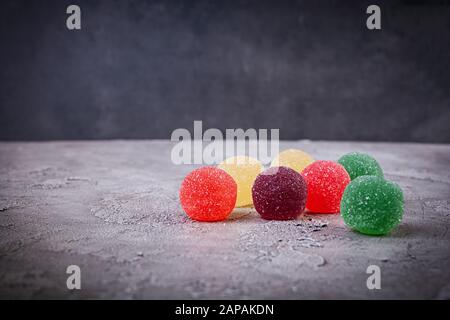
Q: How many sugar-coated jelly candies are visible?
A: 7